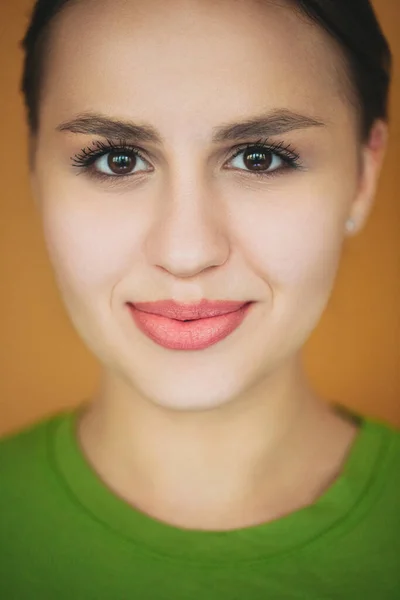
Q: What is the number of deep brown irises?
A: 2